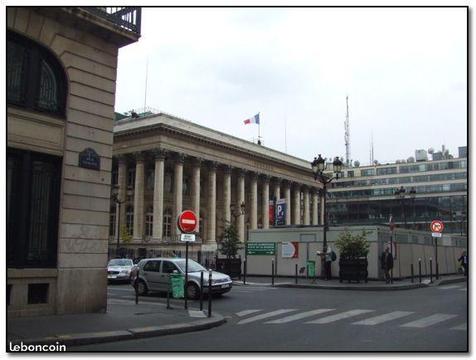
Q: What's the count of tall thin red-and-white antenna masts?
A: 1